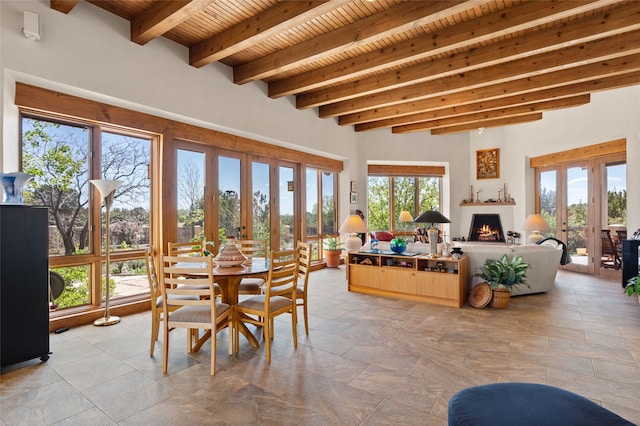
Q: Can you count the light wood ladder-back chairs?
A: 6